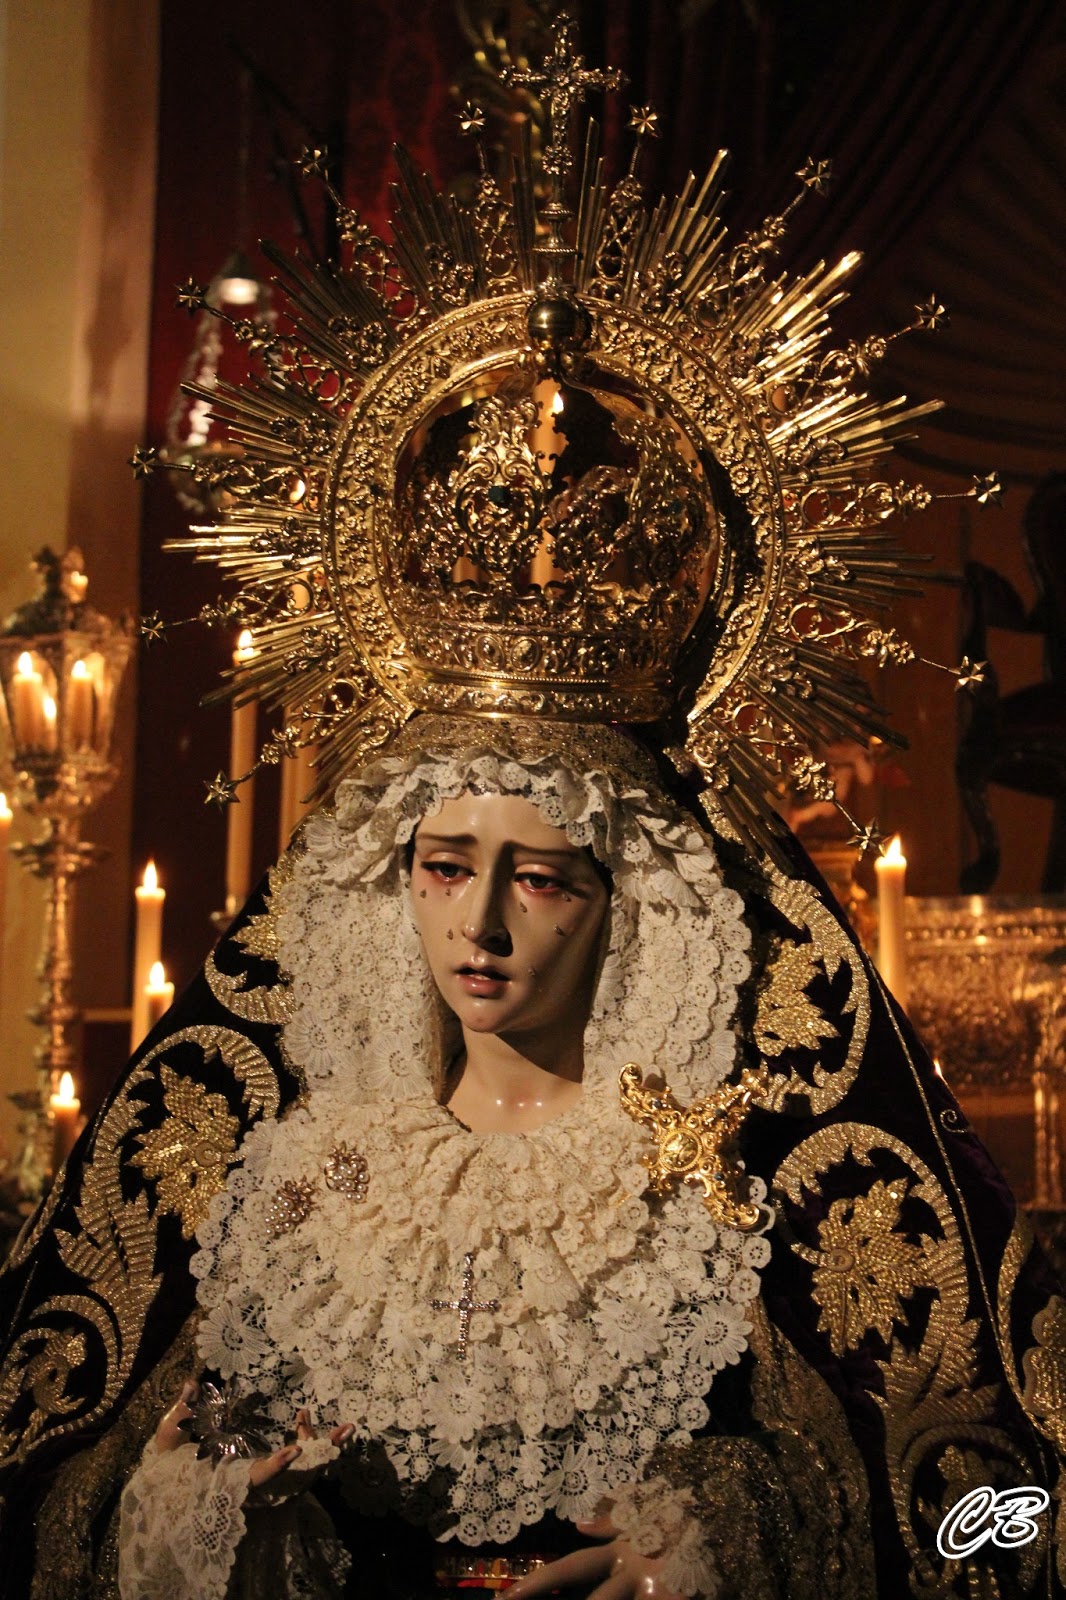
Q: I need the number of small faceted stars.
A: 12